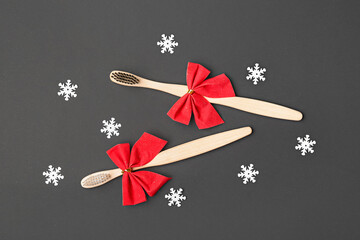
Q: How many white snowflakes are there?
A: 8